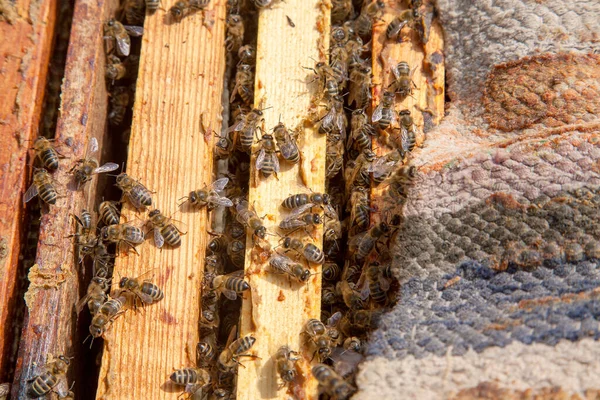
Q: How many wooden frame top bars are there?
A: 5